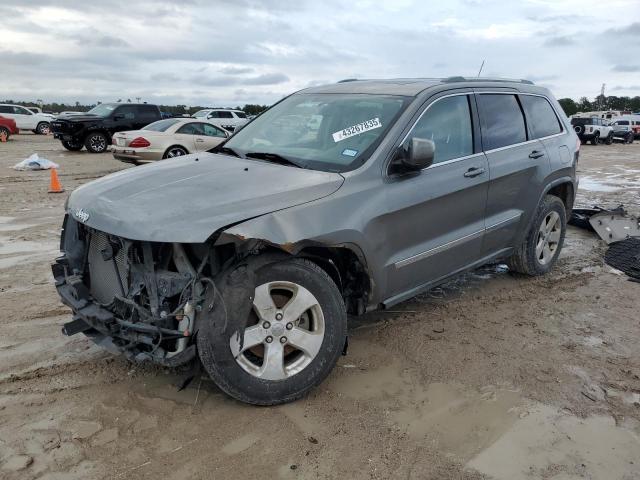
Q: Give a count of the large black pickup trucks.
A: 1